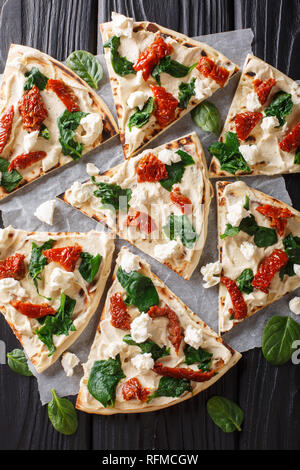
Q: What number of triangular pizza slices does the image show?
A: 7